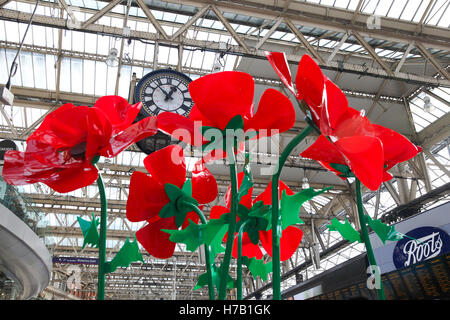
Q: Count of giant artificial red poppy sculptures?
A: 6